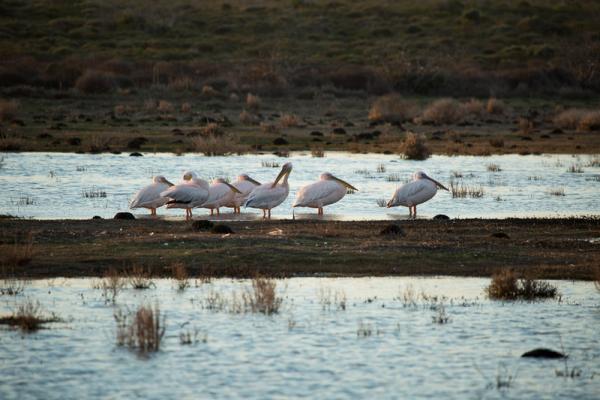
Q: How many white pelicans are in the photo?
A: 7